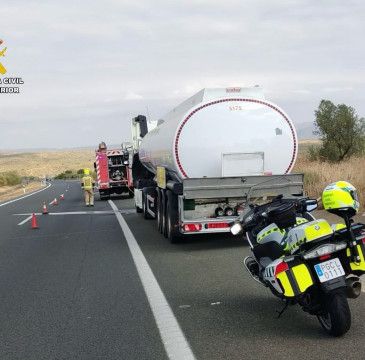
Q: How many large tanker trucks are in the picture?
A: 1